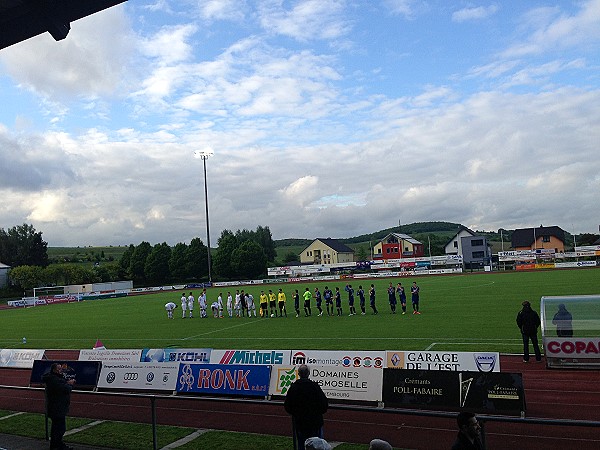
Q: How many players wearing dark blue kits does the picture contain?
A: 10